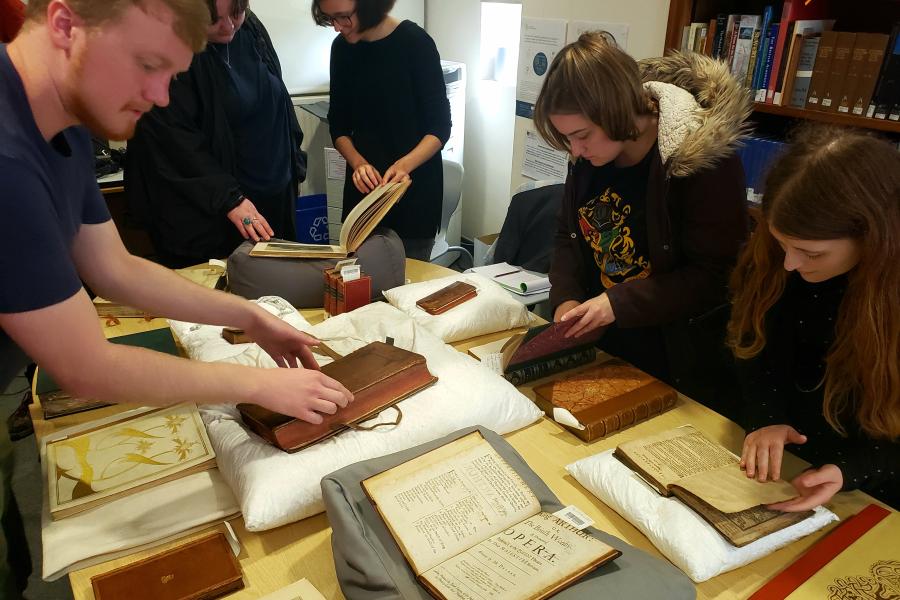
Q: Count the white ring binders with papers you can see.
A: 1